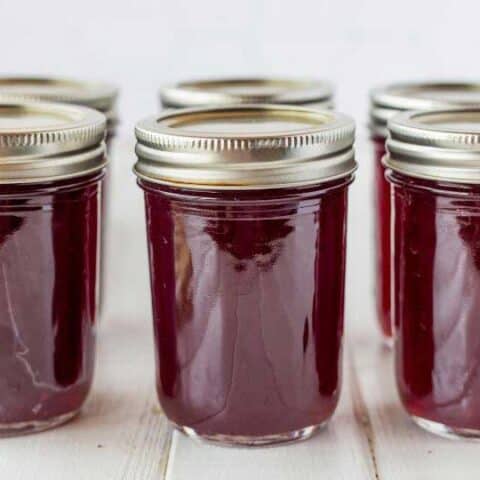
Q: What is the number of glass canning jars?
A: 6